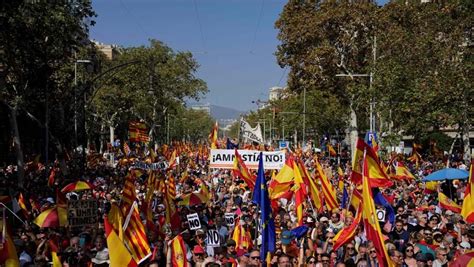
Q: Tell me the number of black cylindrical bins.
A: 0